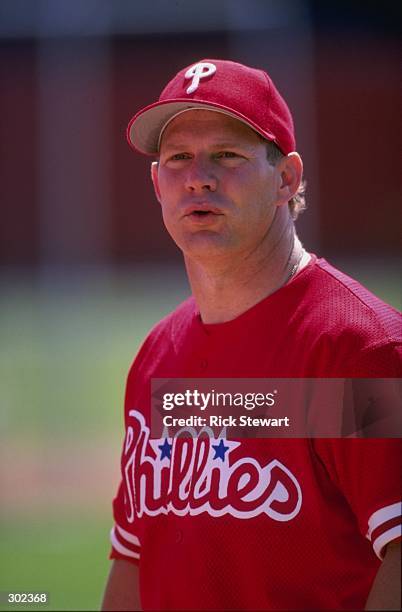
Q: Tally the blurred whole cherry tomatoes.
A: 0